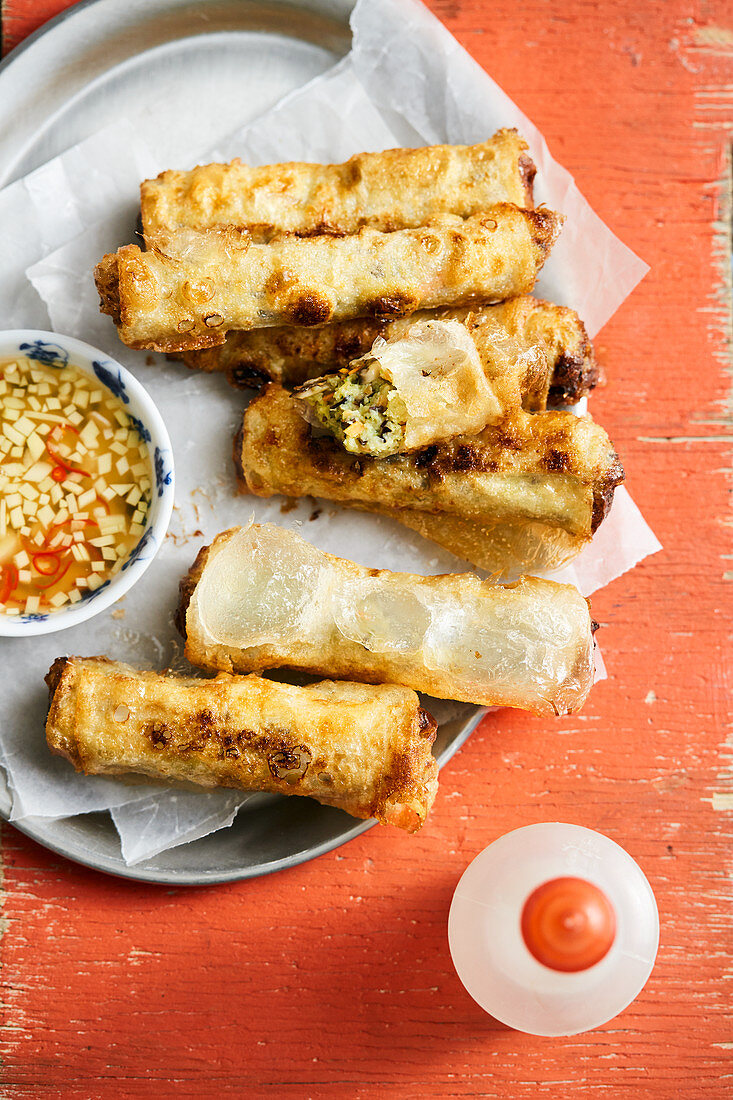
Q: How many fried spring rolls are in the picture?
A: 7